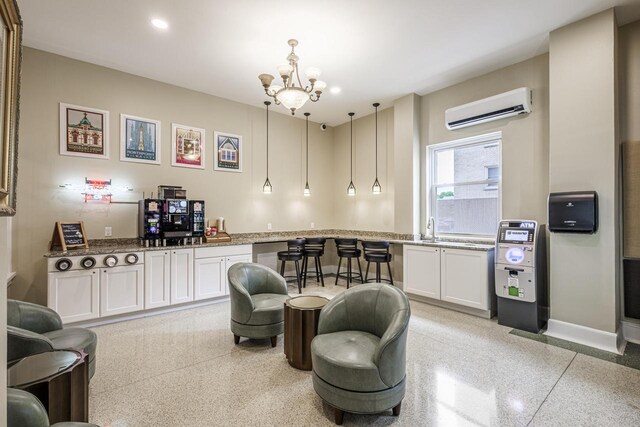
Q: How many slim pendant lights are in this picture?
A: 4